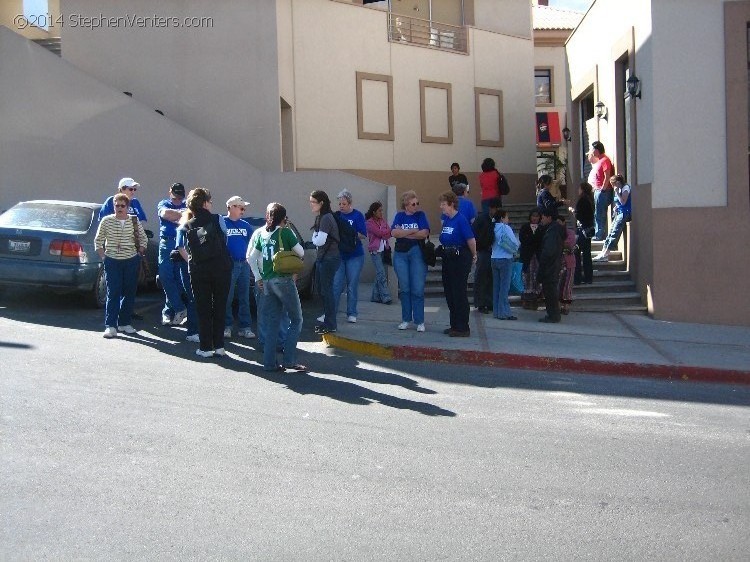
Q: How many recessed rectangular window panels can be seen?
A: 3